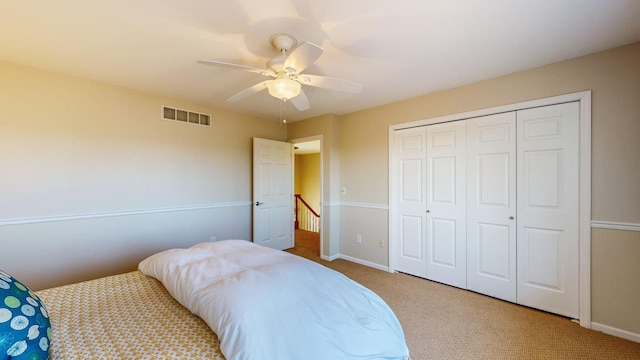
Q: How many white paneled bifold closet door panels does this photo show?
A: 4